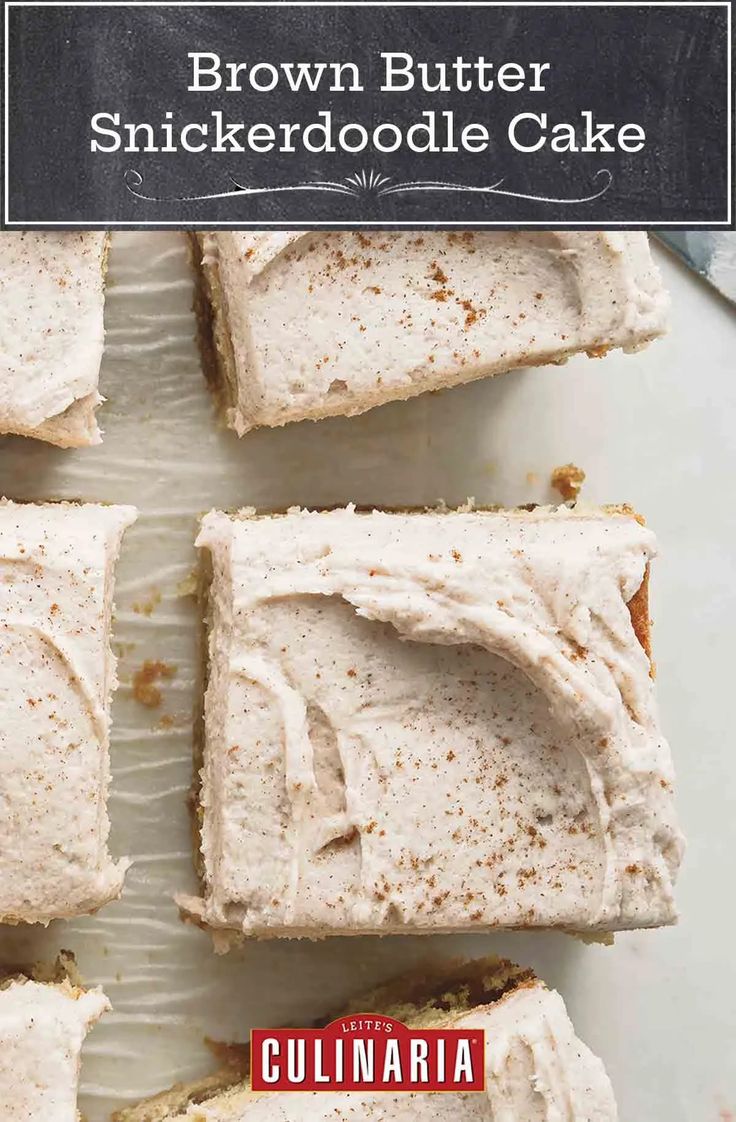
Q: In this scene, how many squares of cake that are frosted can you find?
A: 6